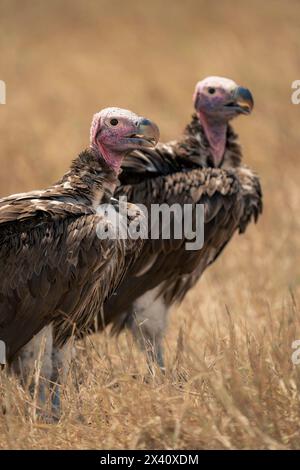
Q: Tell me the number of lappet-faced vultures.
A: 2